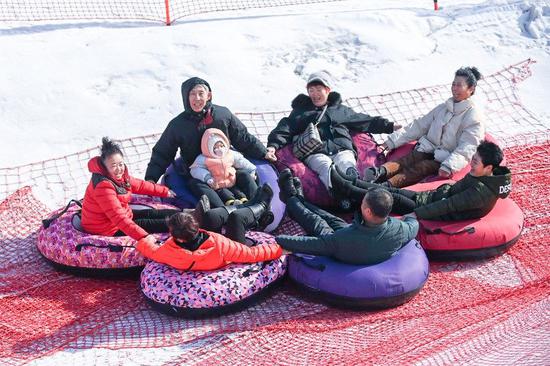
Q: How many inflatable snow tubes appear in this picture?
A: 7